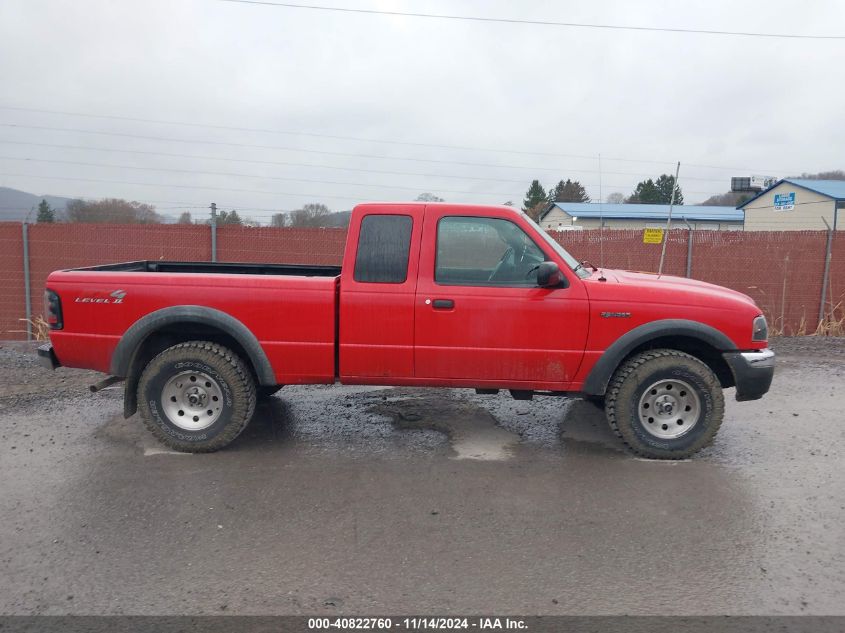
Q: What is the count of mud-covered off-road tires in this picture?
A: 2